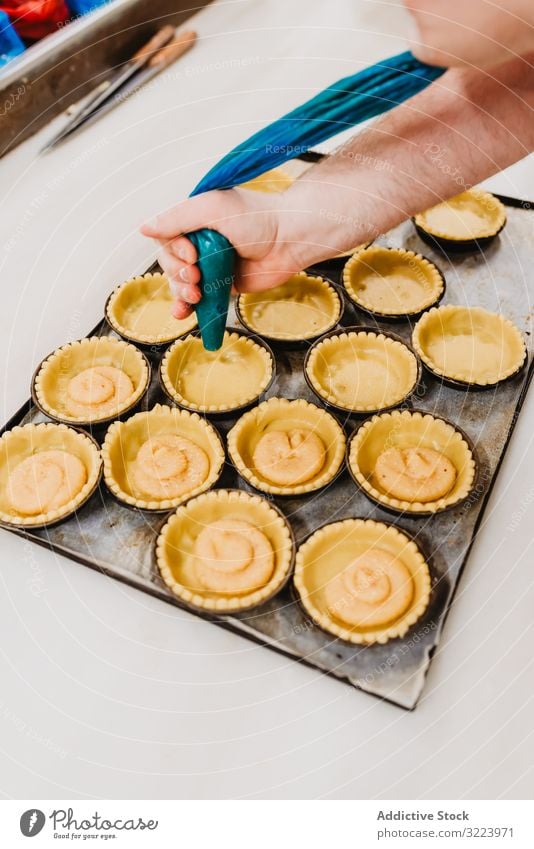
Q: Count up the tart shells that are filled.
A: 7